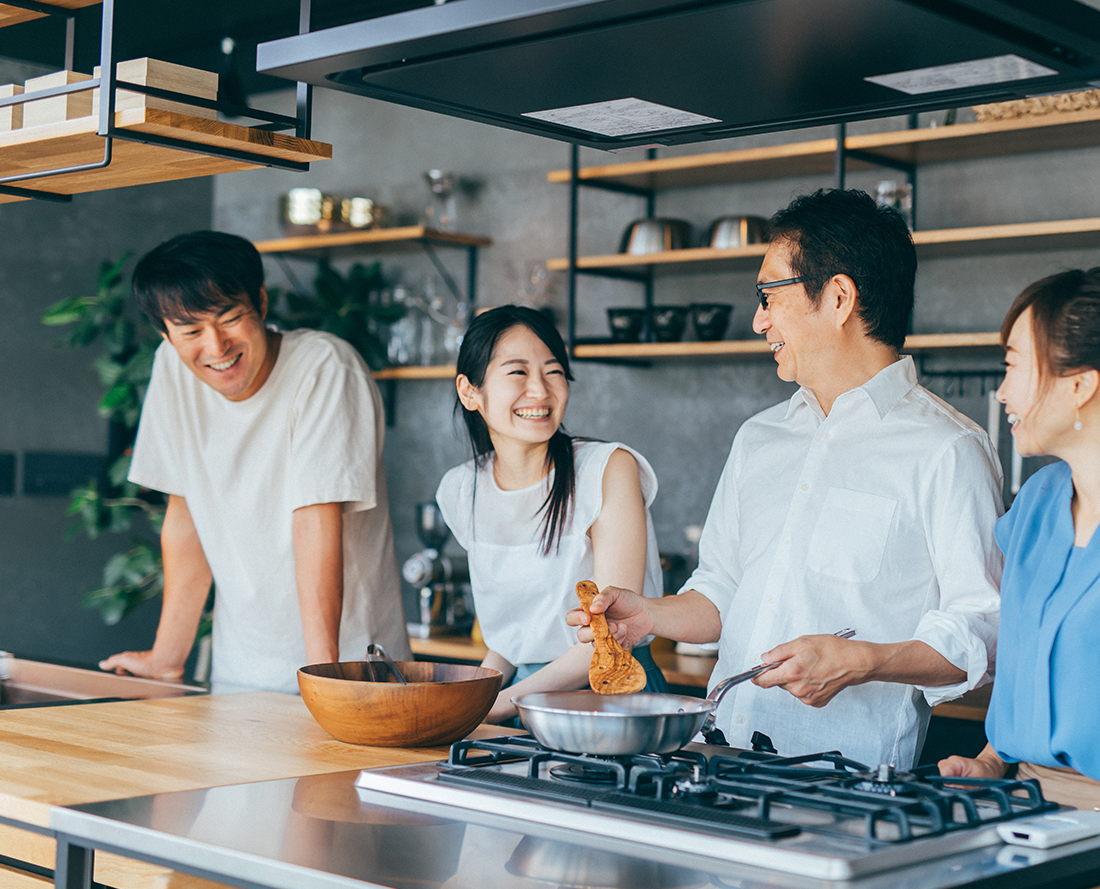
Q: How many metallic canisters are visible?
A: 2